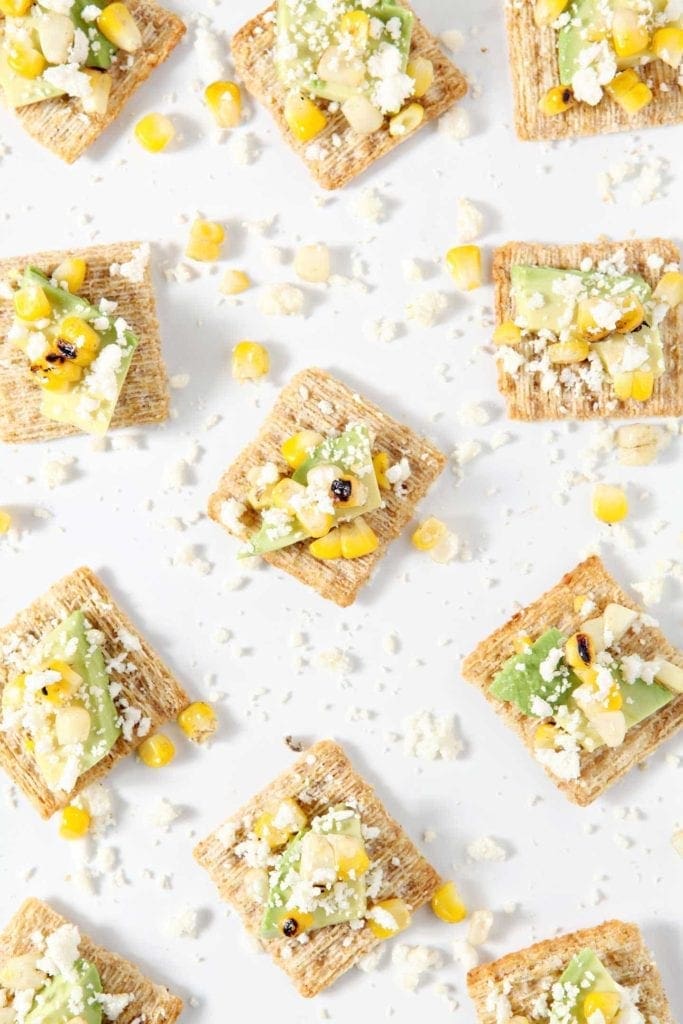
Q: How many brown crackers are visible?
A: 11